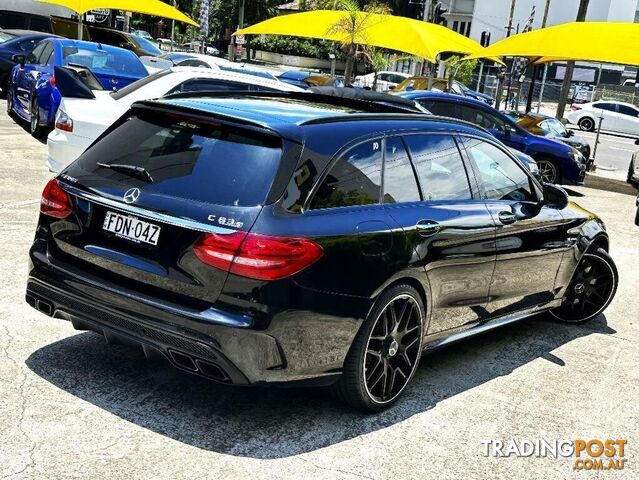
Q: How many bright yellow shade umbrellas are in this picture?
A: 3